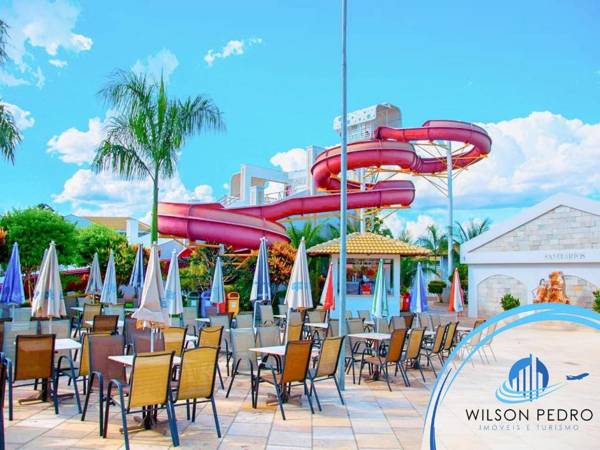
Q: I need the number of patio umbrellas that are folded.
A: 15